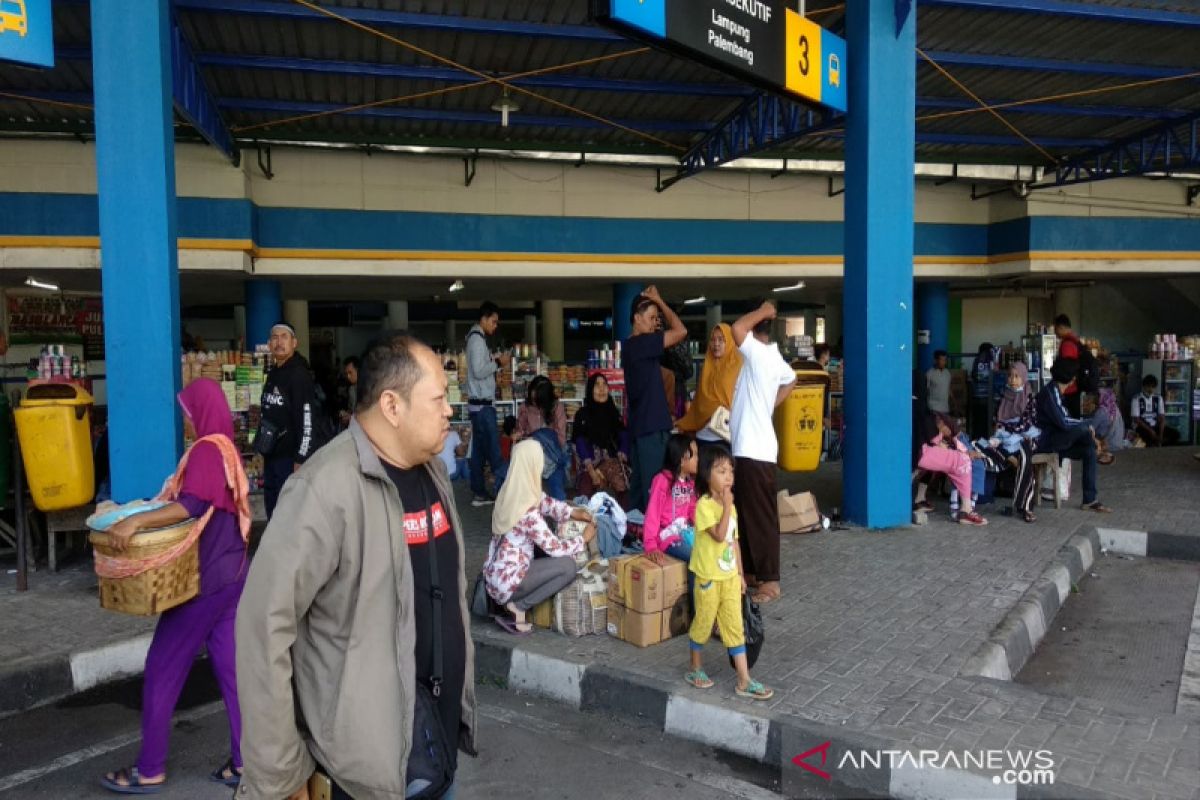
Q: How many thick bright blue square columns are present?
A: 2